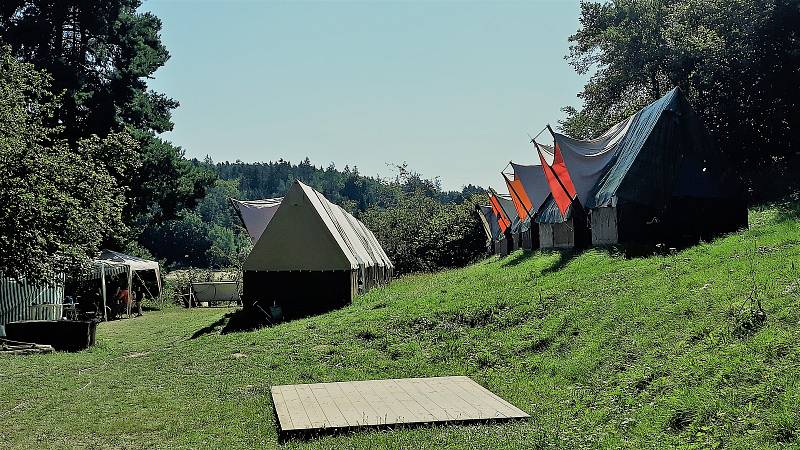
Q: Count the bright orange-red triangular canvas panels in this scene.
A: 3